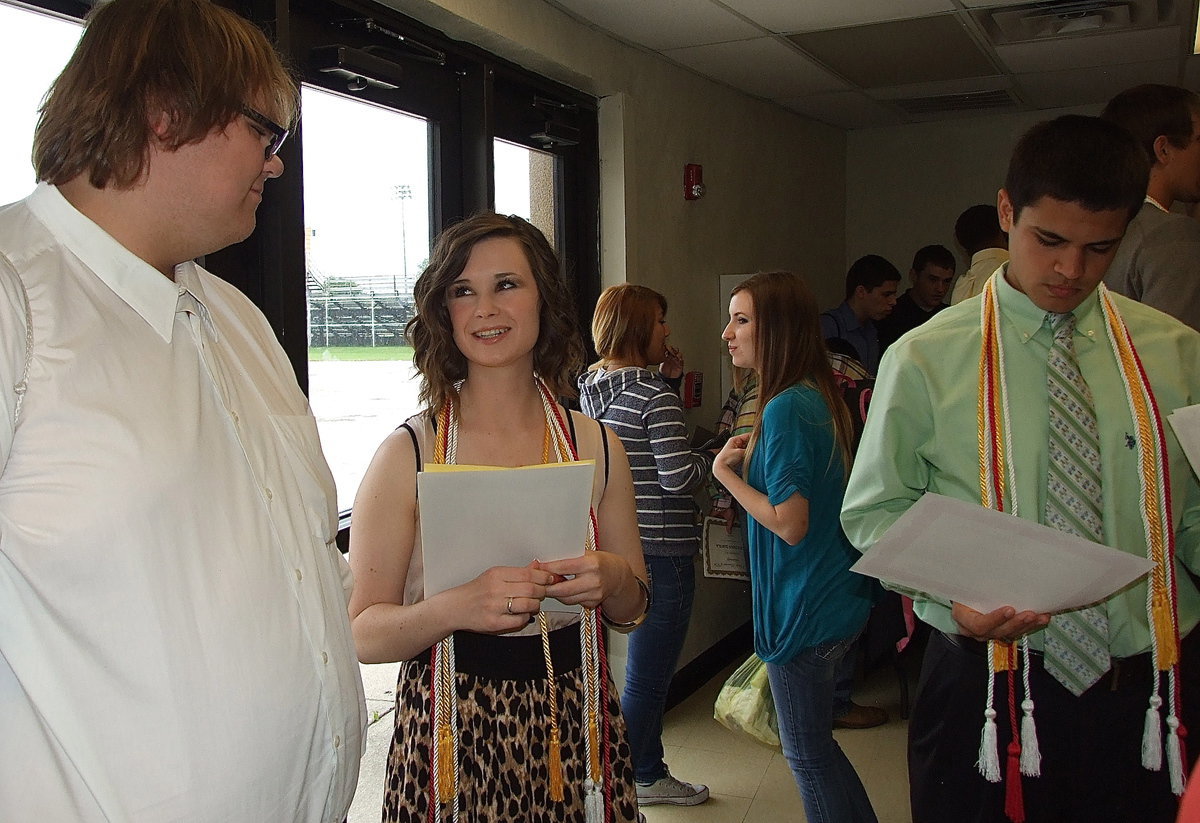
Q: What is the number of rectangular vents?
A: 2